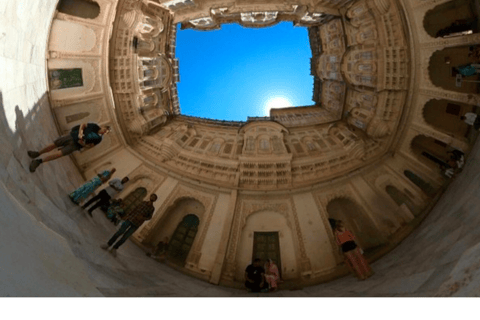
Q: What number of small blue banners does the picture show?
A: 0